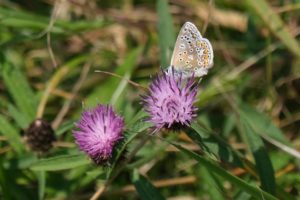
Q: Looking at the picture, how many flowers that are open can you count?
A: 2